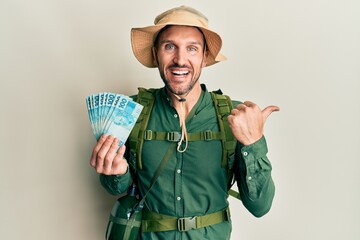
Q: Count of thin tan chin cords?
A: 1